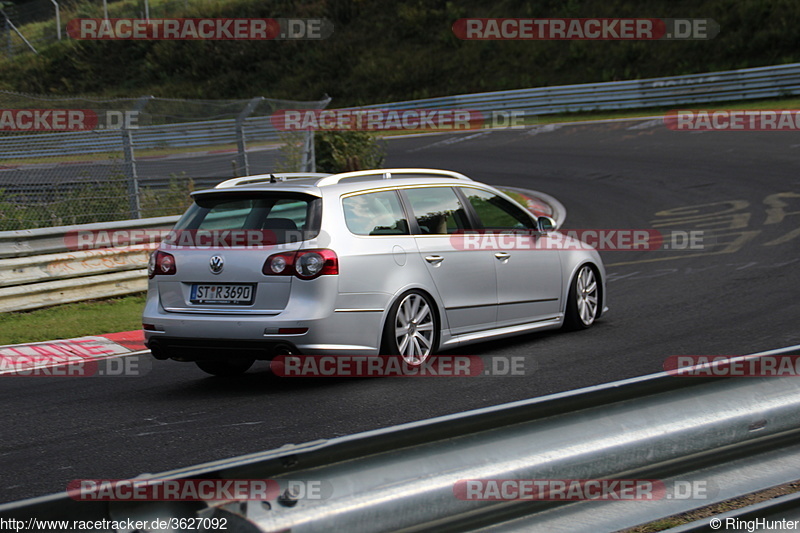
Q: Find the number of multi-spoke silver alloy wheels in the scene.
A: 2